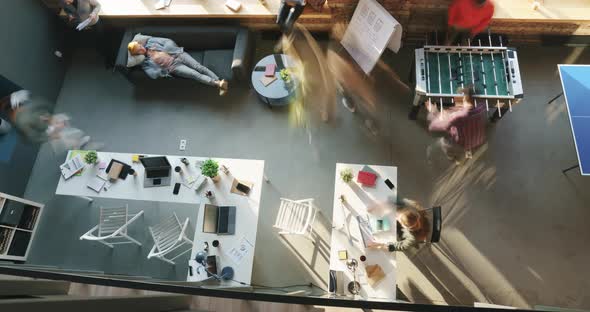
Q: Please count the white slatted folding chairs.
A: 3